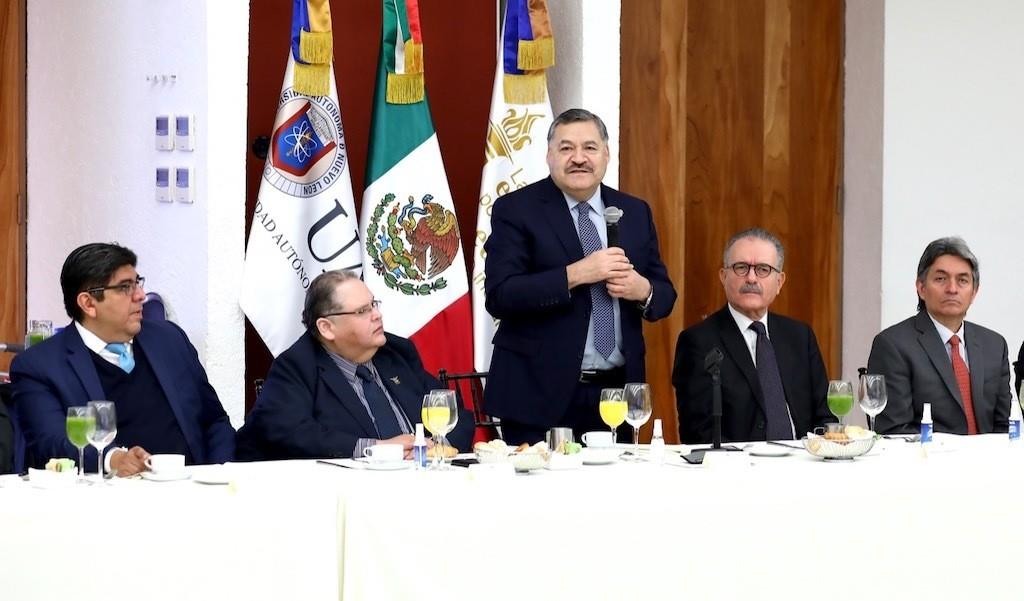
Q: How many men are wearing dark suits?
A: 5